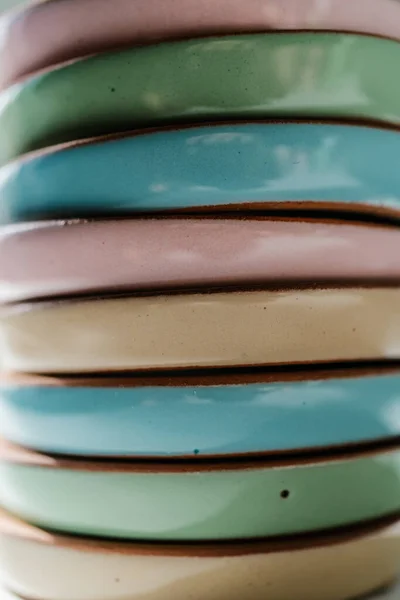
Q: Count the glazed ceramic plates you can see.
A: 8